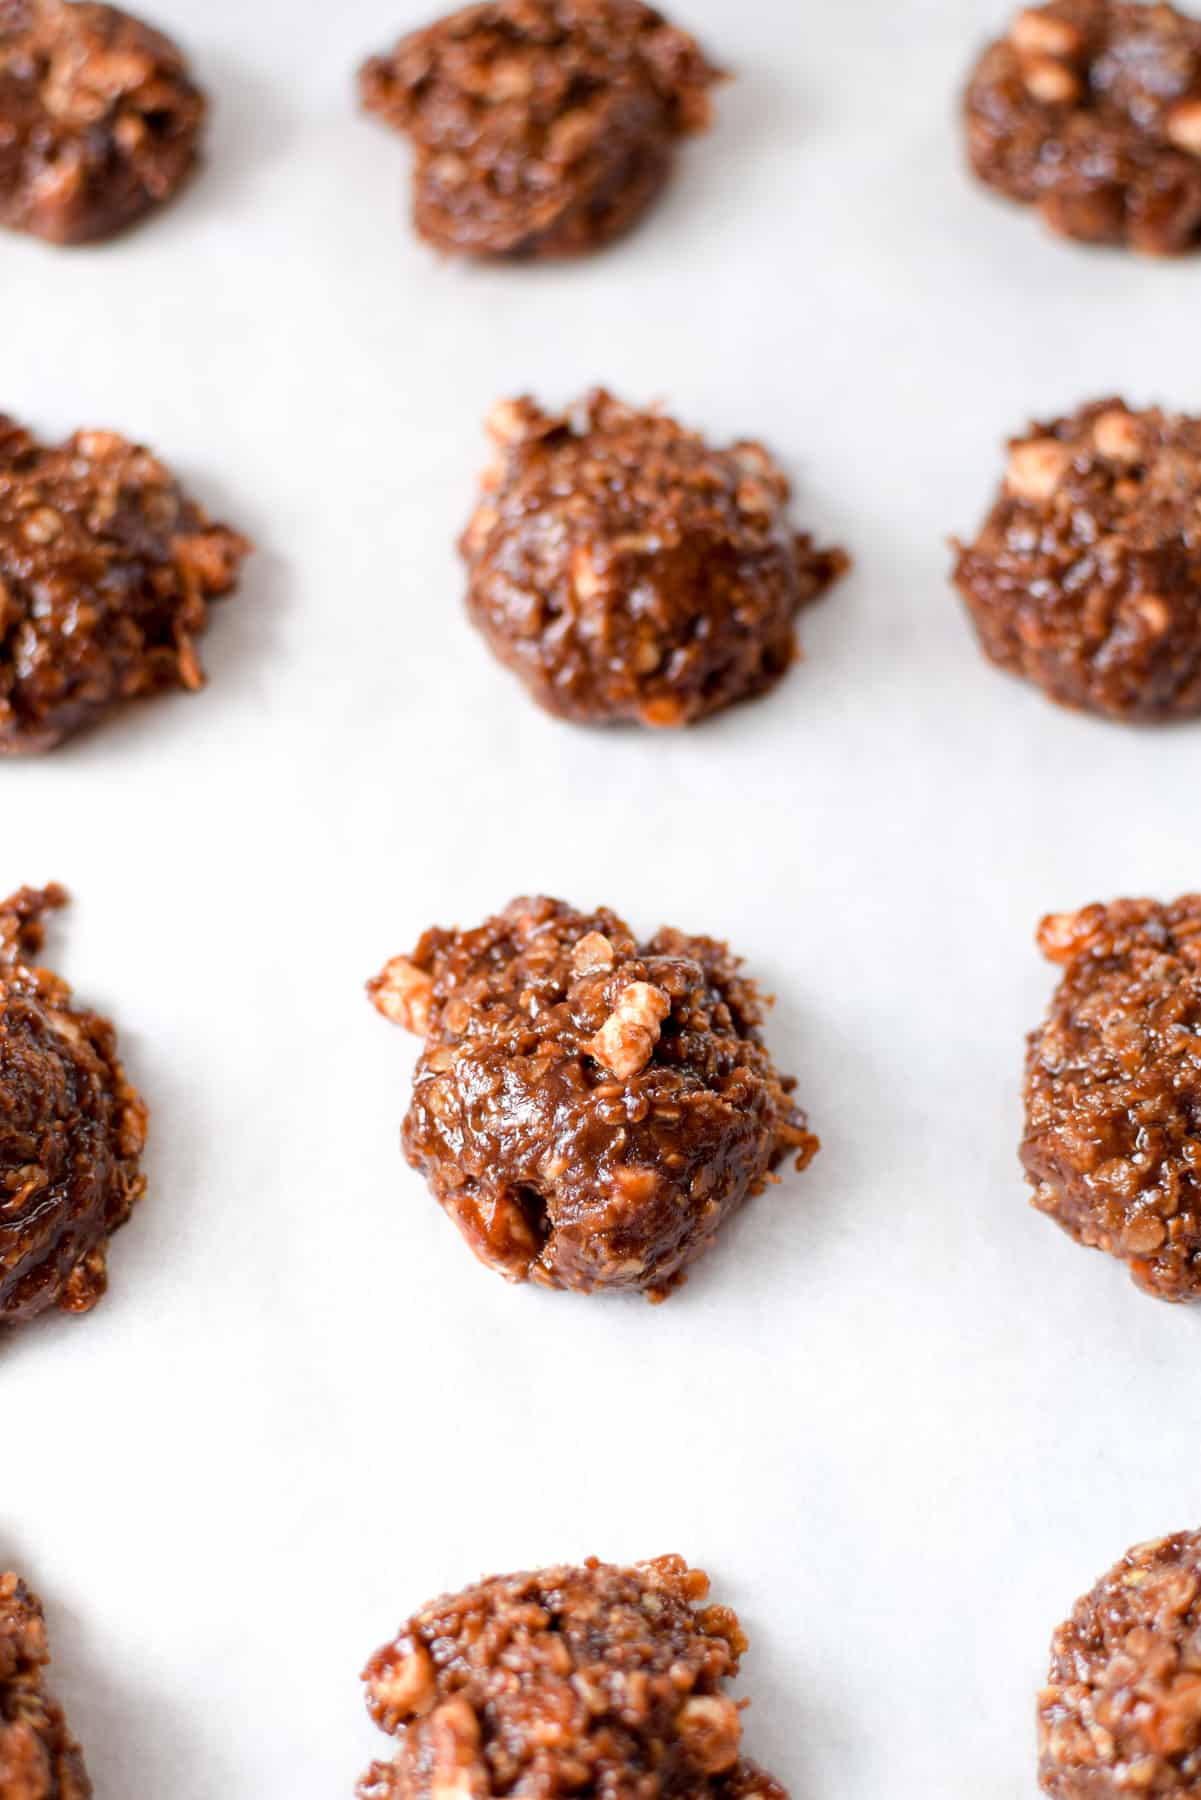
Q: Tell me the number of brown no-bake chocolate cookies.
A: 12